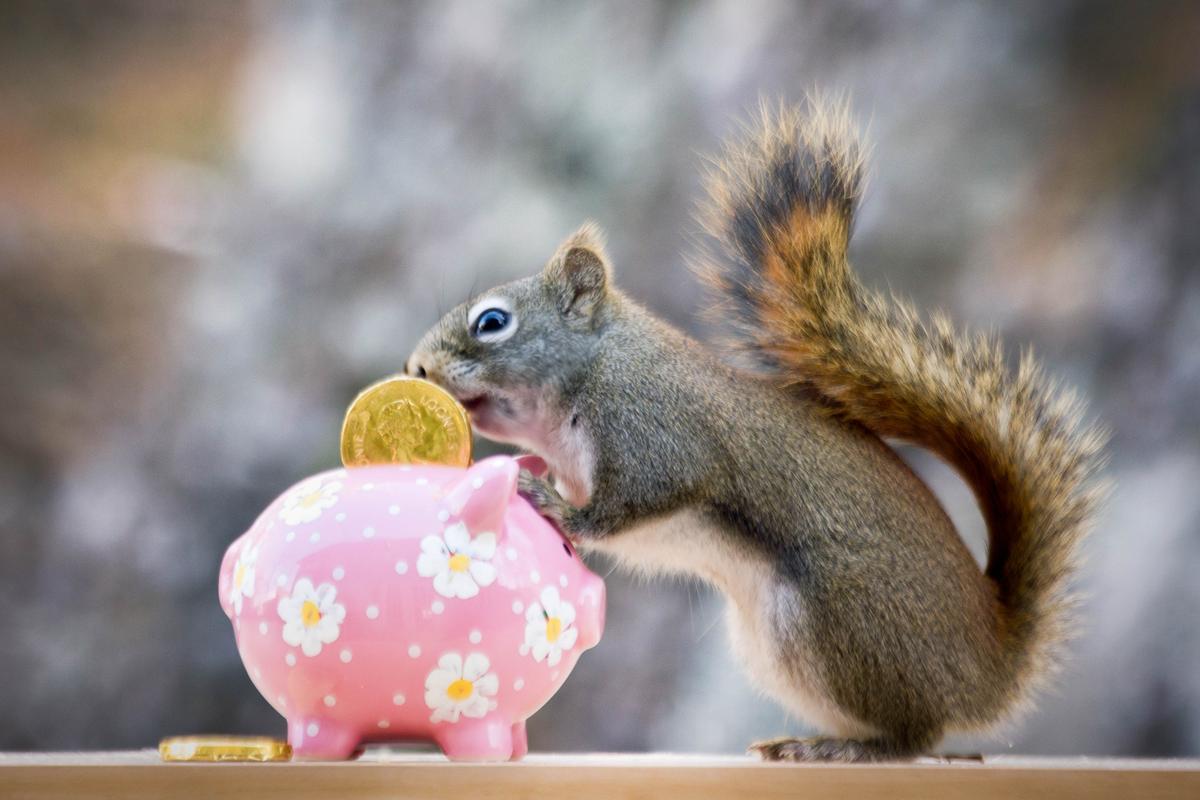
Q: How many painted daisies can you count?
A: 6